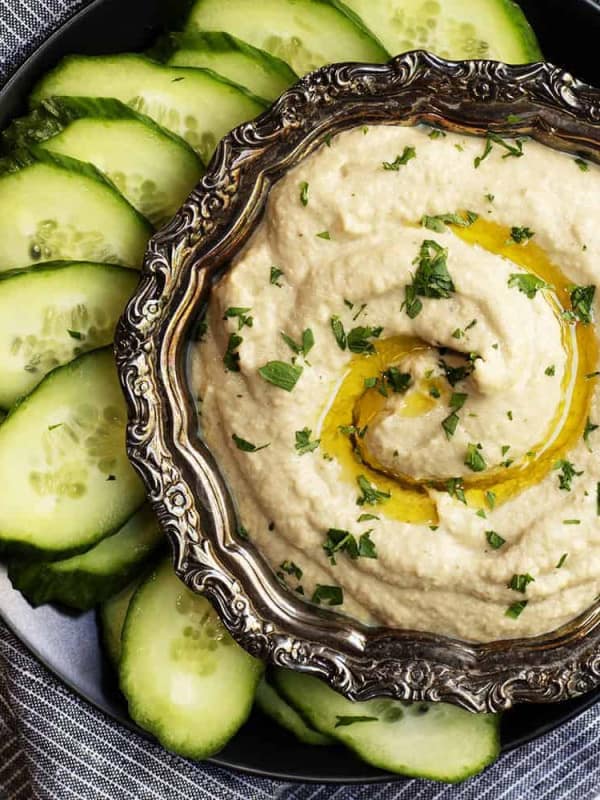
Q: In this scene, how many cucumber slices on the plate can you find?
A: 13